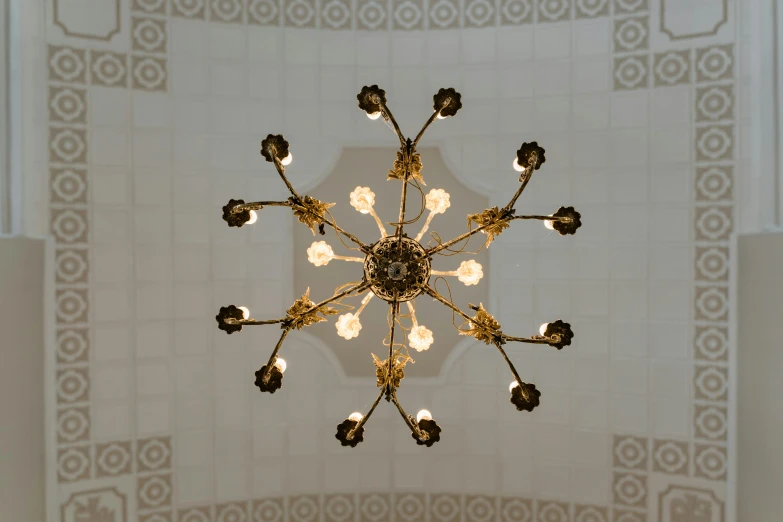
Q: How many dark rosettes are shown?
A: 12